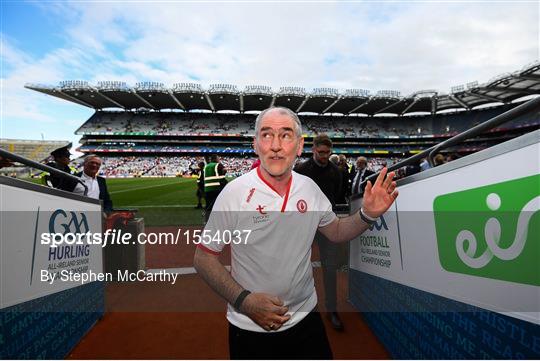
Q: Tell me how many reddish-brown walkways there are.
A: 1